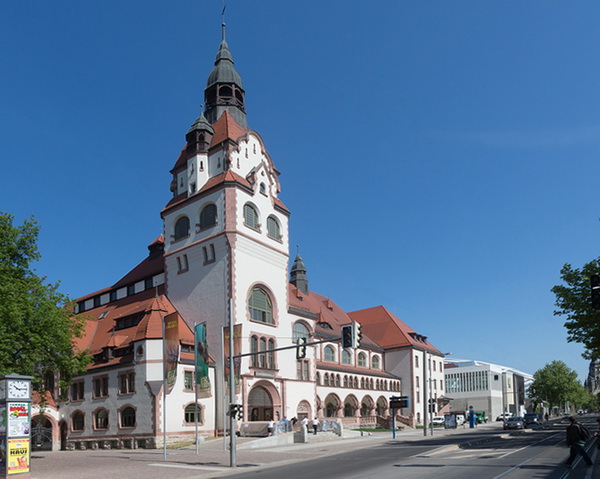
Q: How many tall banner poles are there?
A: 3